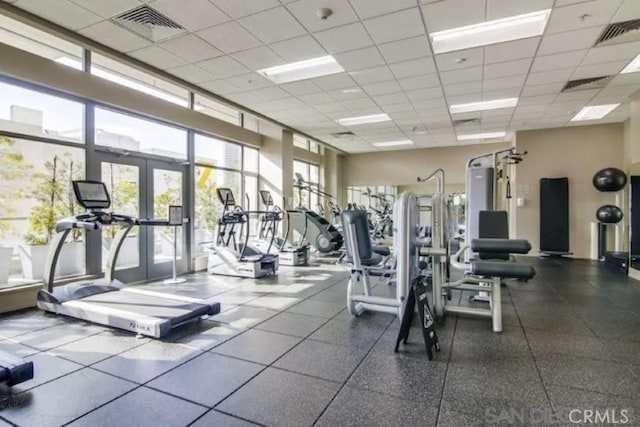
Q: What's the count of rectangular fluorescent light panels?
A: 8